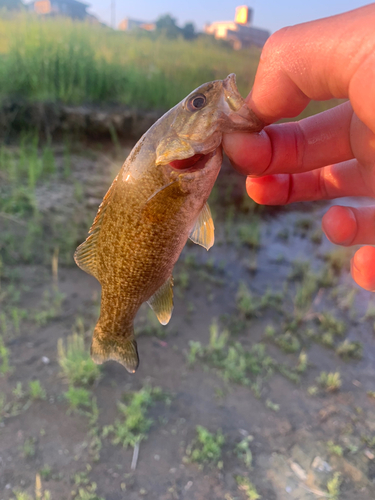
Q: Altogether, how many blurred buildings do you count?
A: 3